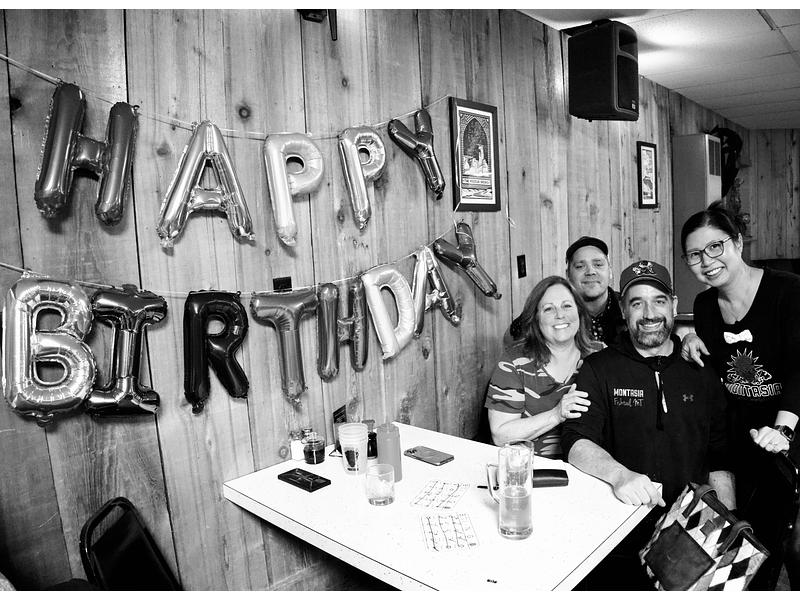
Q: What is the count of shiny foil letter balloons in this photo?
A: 13